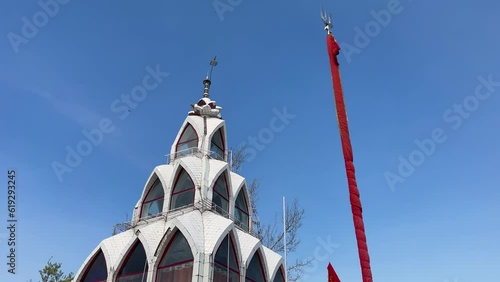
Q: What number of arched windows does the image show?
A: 12